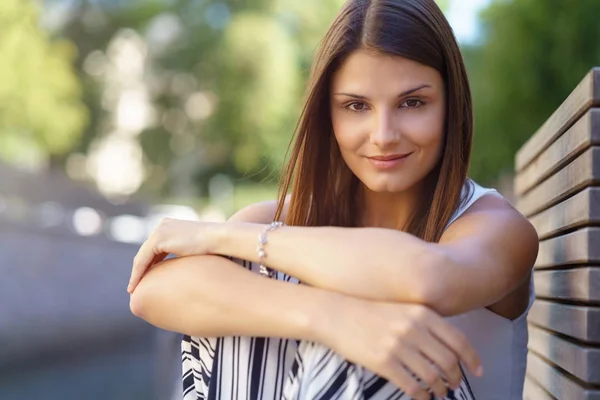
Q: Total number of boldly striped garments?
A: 1